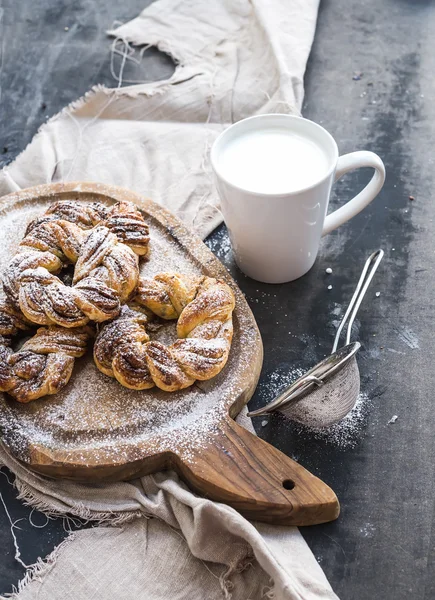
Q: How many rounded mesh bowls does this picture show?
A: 1